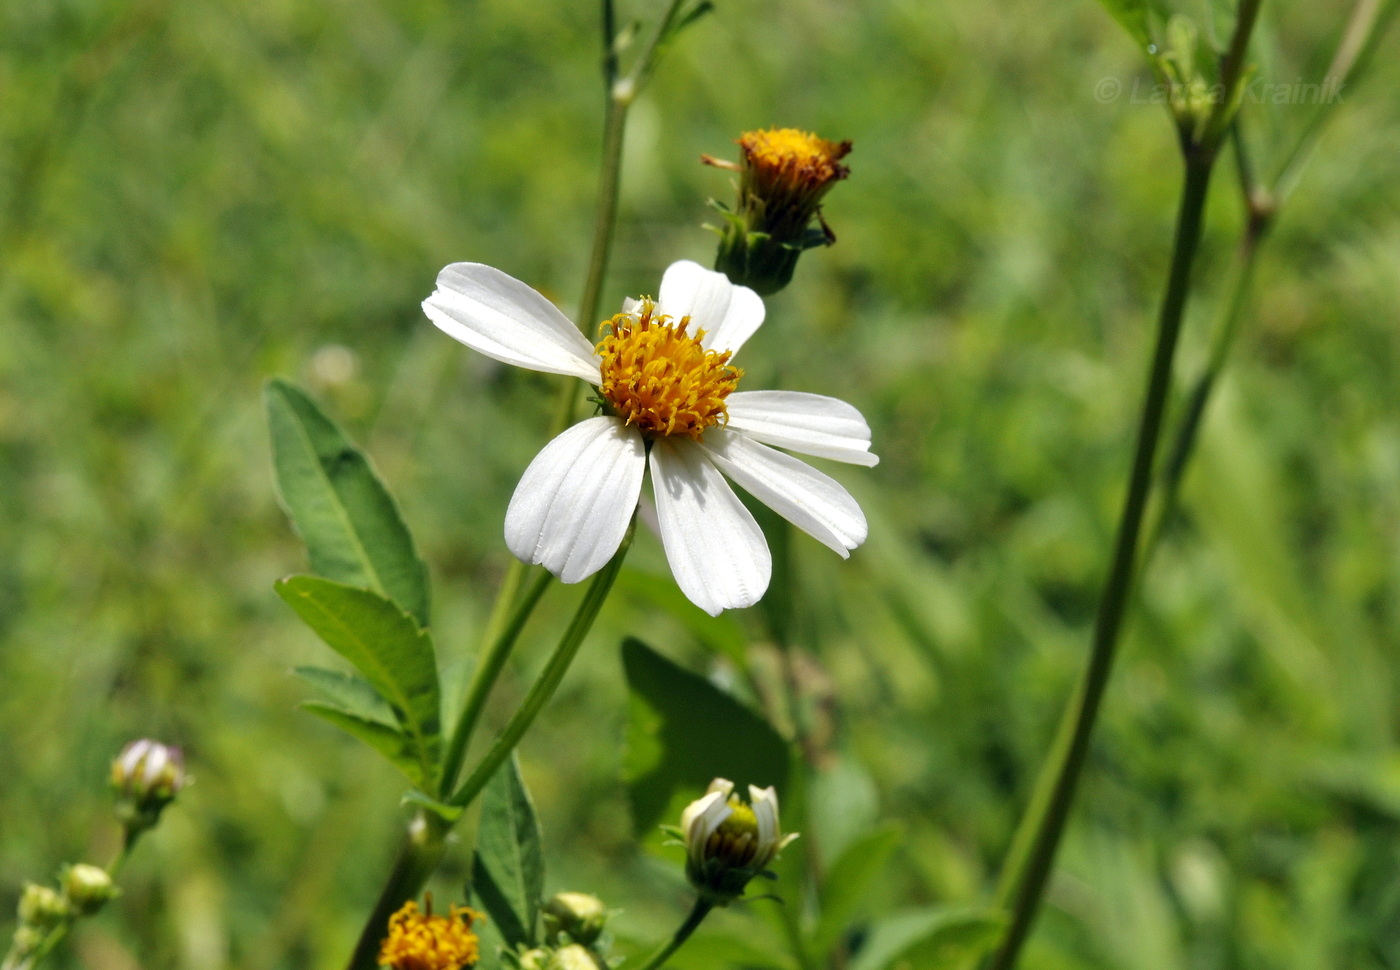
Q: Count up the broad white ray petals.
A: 6